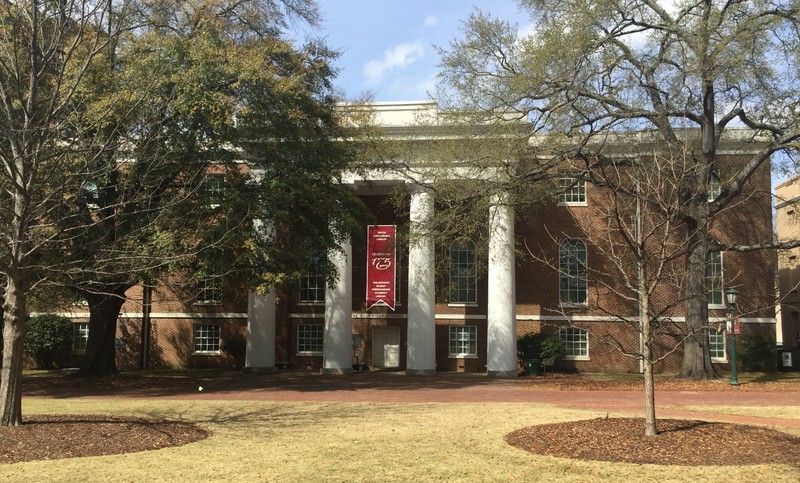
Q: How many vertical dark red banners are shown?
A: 1